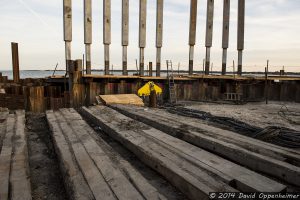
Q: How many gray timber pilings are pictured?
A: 10